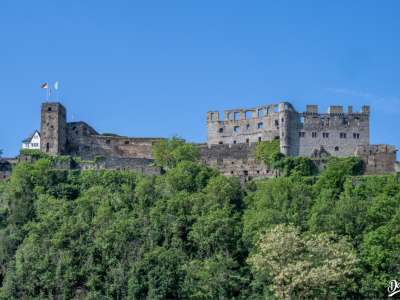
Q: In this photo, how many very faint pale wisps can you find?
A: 1